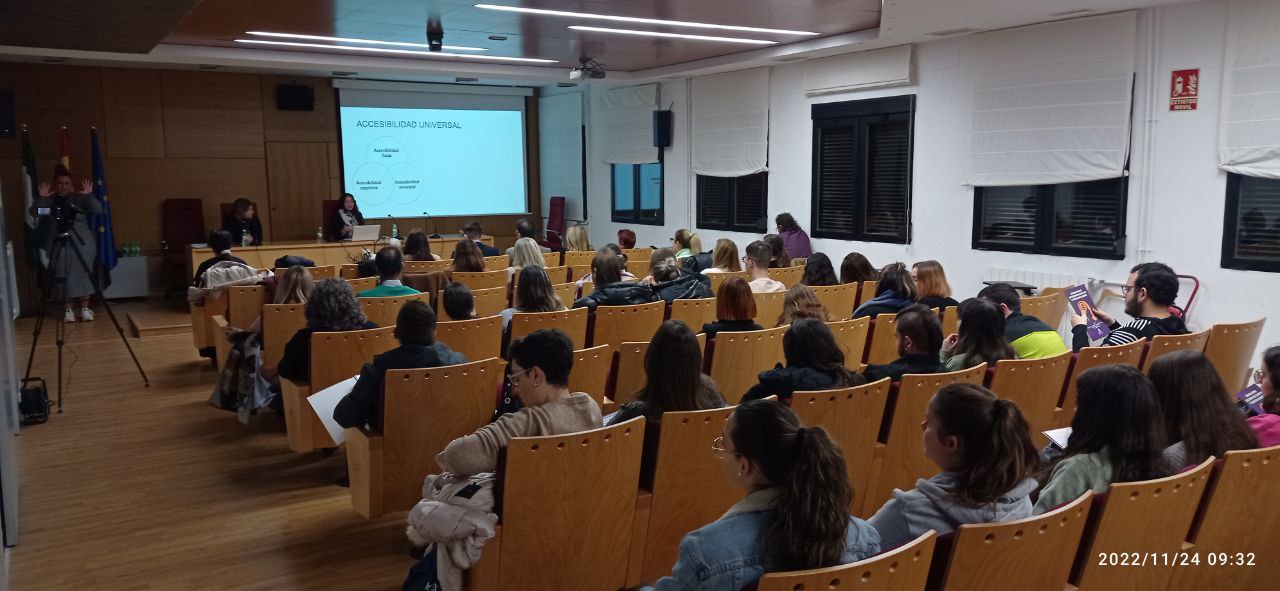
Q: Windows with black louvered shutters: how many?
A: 4